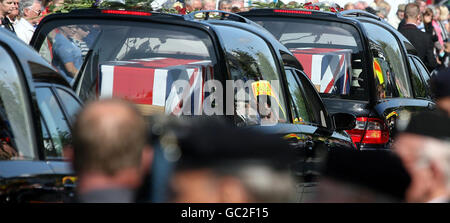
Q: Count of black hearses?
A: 3